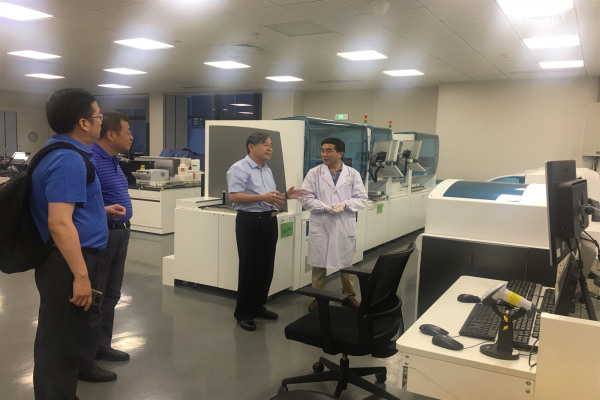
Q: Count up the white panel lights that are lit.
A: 13